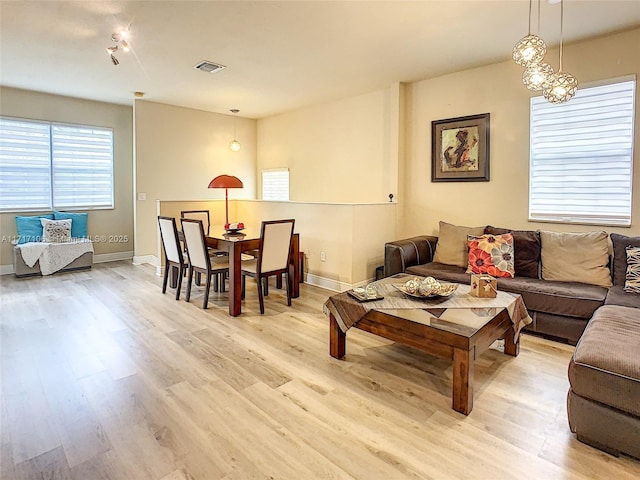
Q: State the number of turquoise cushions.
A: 2